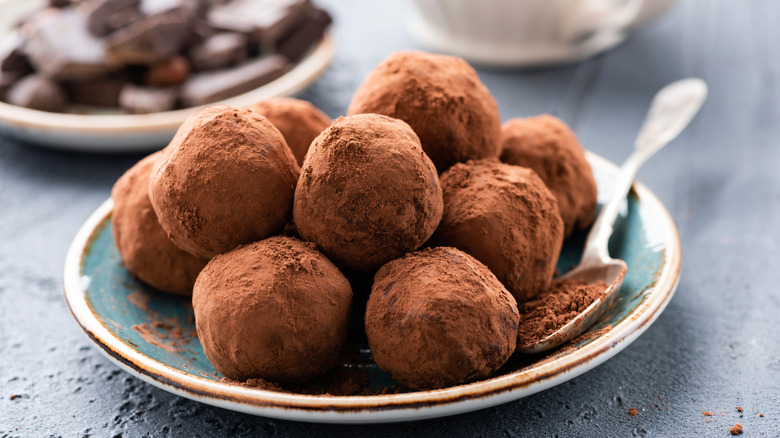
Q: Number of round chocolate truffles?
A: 9